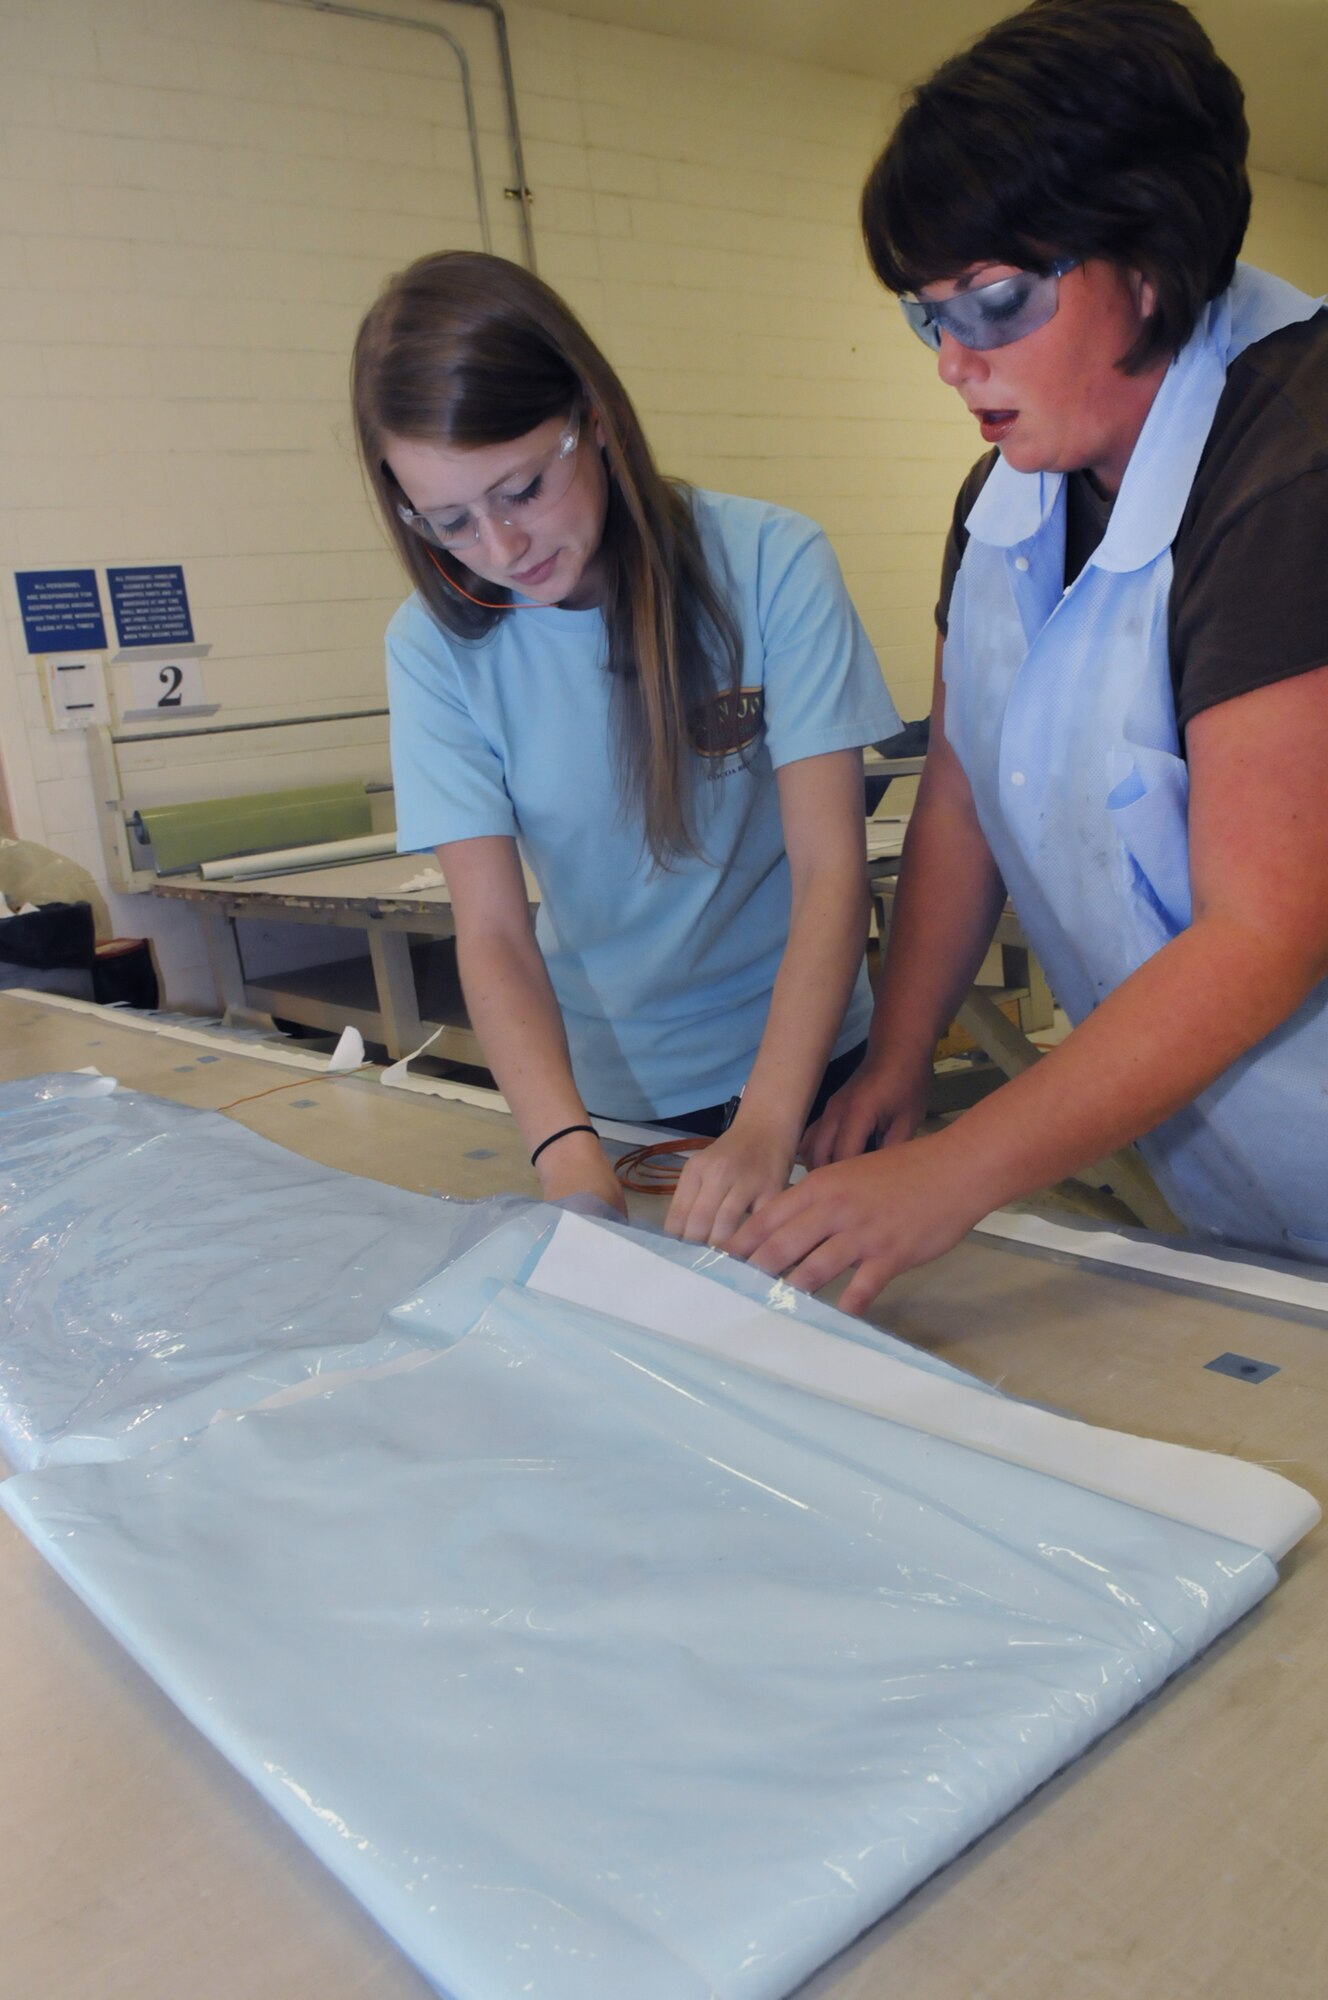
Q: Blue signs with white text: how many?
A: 2